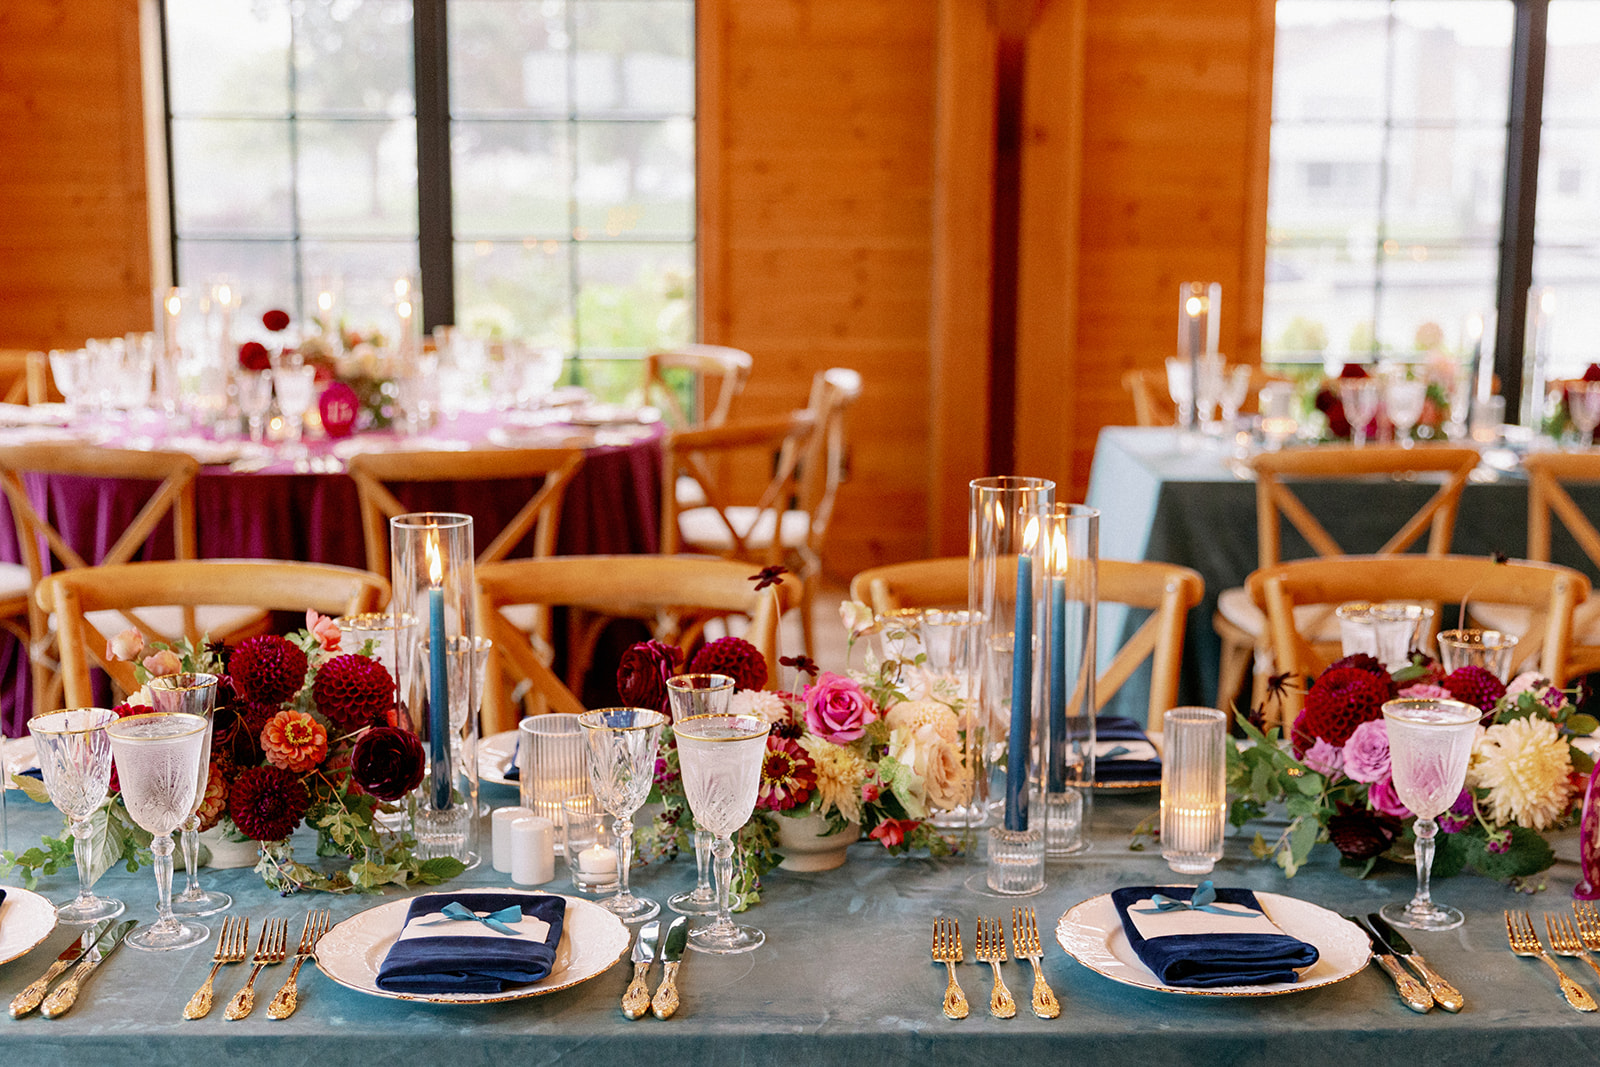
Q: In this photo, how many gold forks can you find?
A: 9